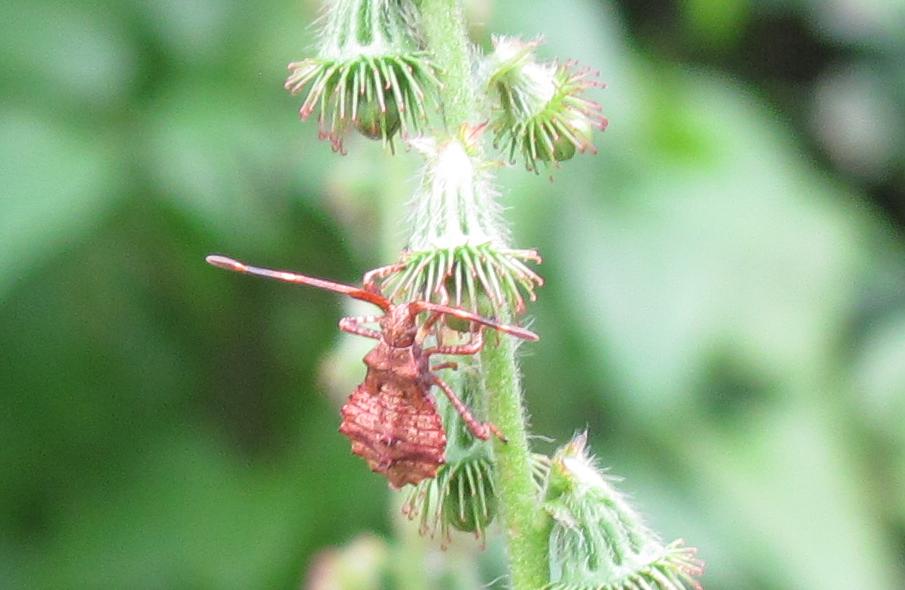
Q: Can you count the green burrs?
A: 5